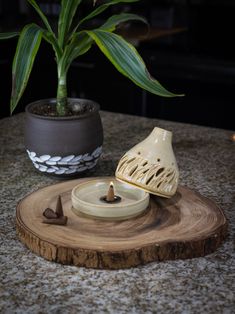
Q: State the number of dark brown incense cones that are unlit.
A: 3